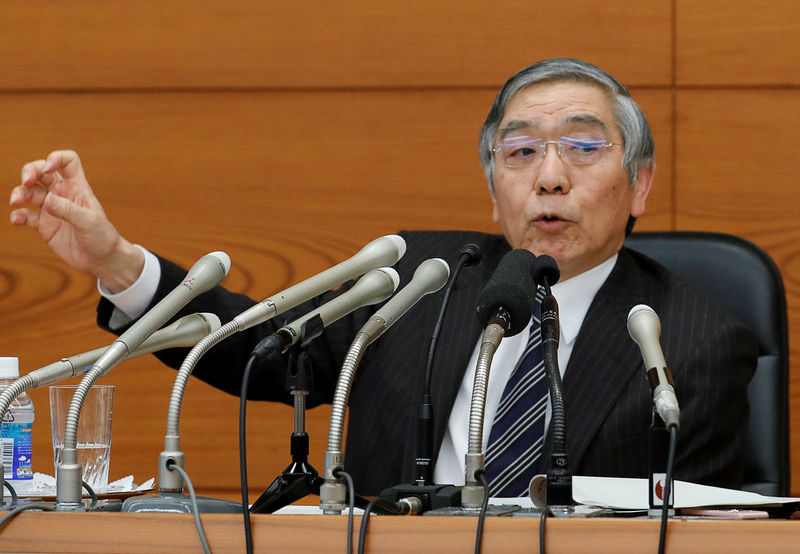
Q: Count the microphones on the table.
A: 9